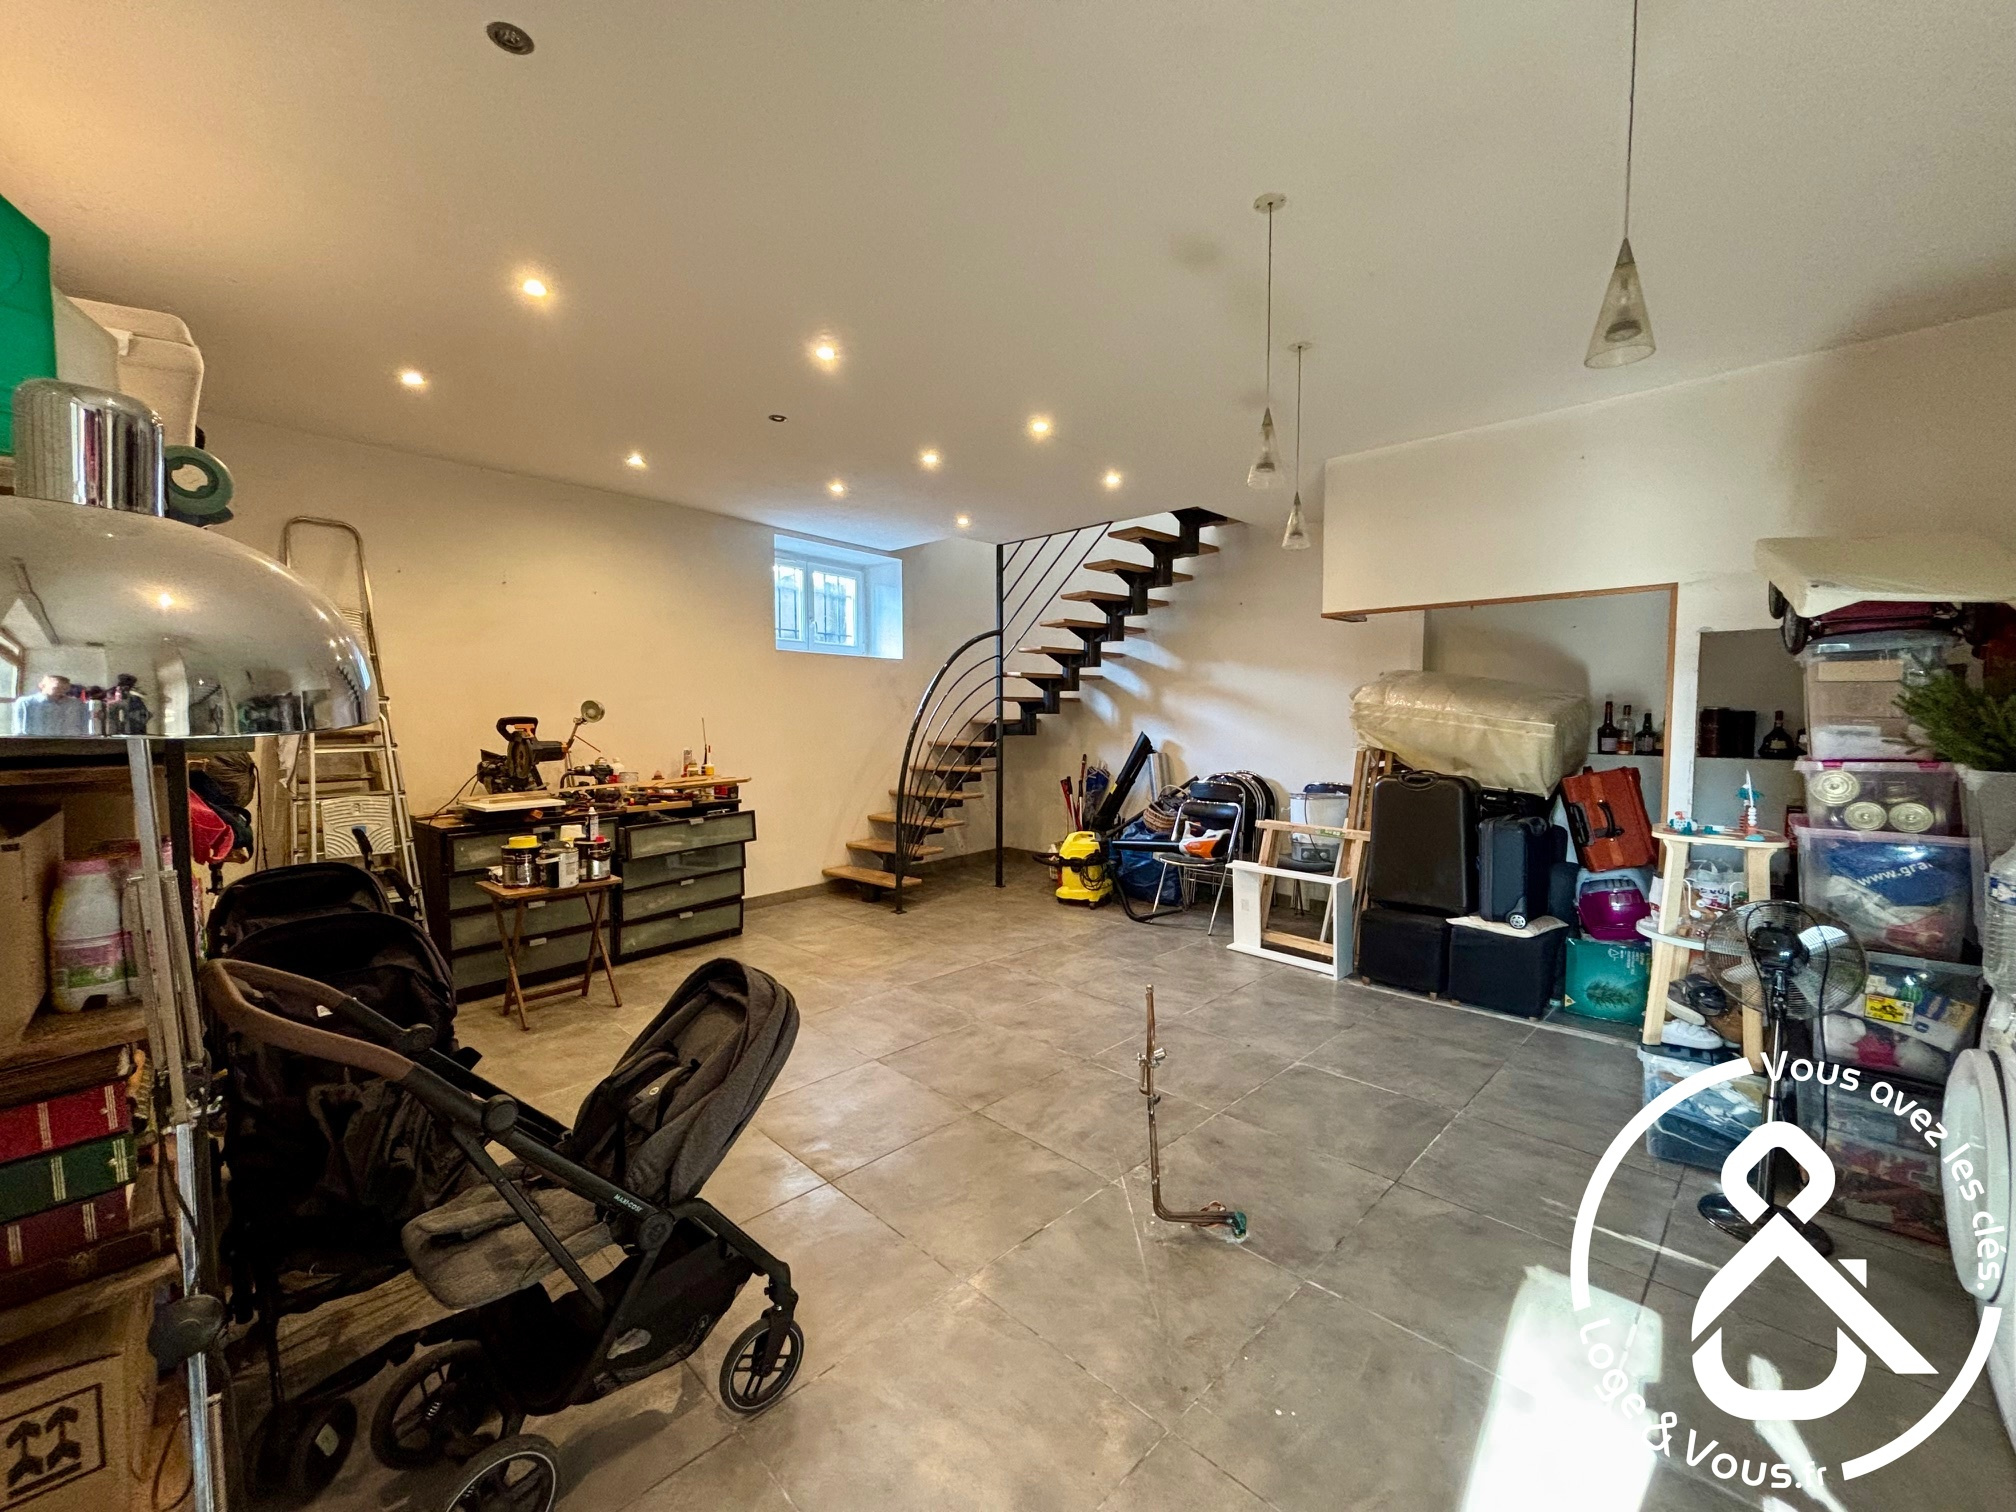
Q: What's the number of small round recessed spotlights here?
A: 11